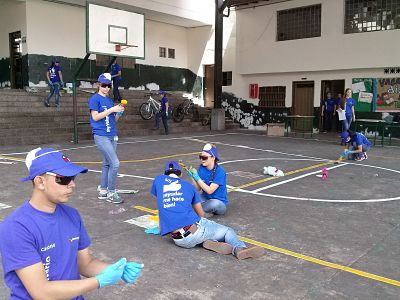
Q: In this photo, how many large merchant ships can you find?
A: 0